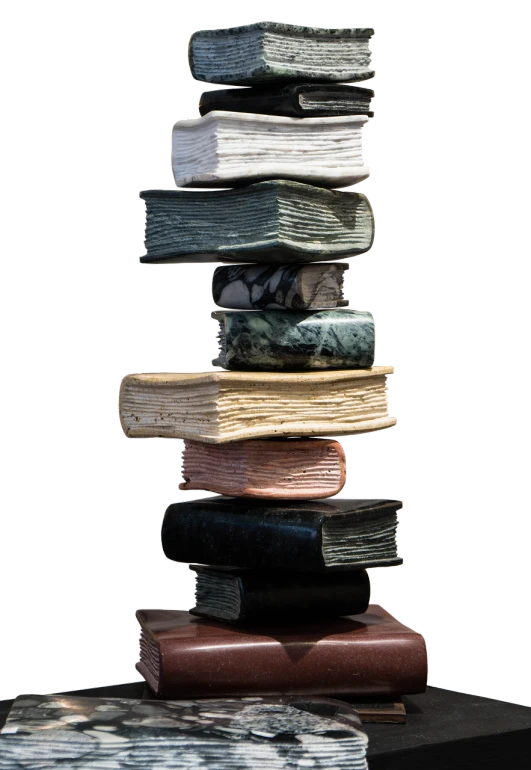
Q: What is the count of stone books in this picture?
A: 12